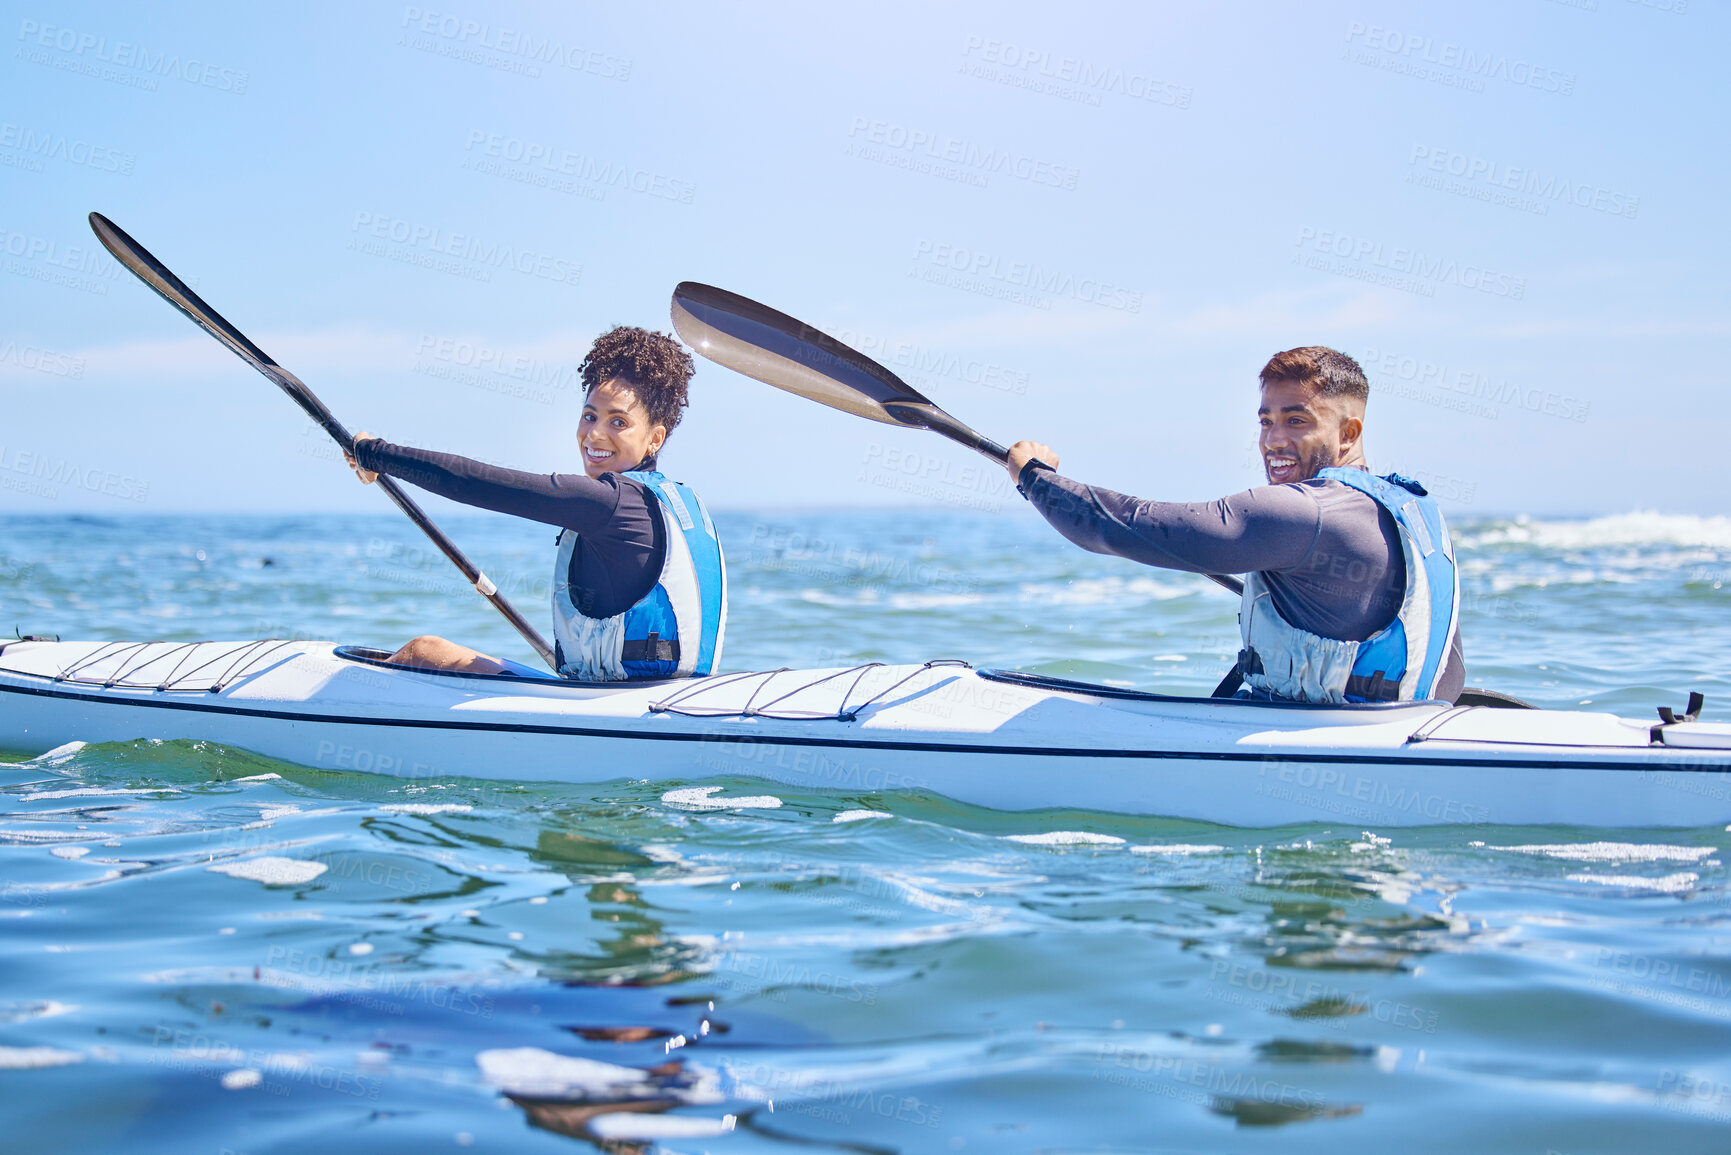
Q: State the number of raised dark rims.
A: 2